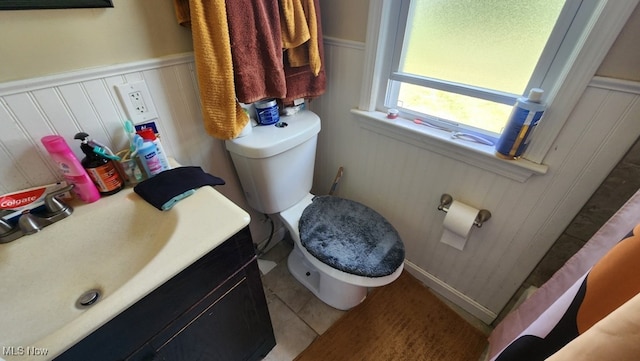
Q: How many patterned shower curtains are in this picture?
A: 1